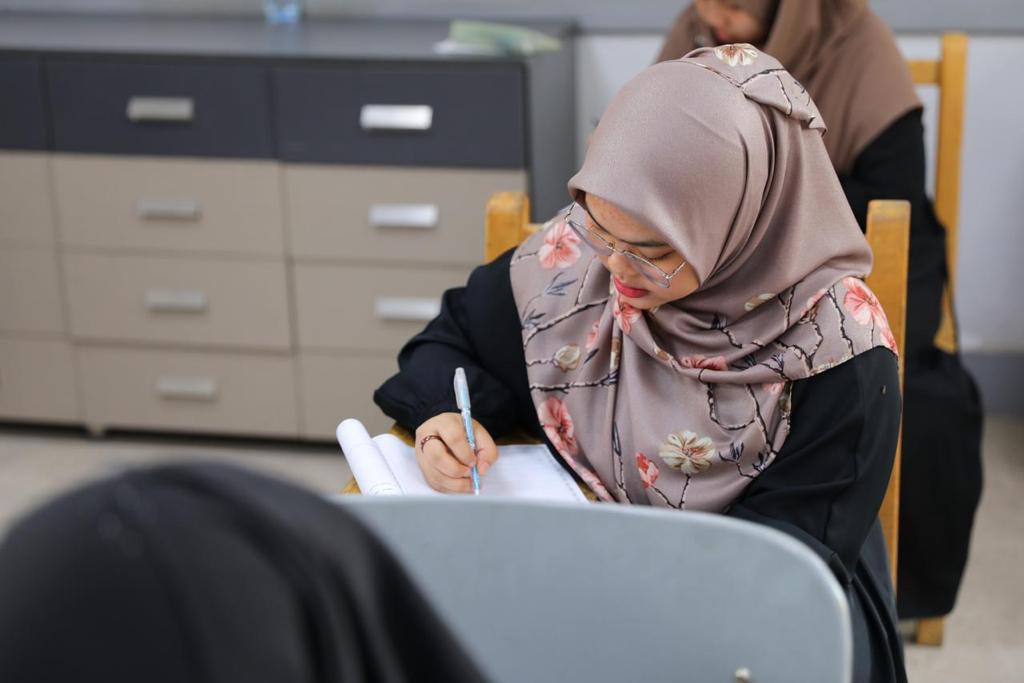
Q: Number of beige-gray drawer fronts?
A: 9